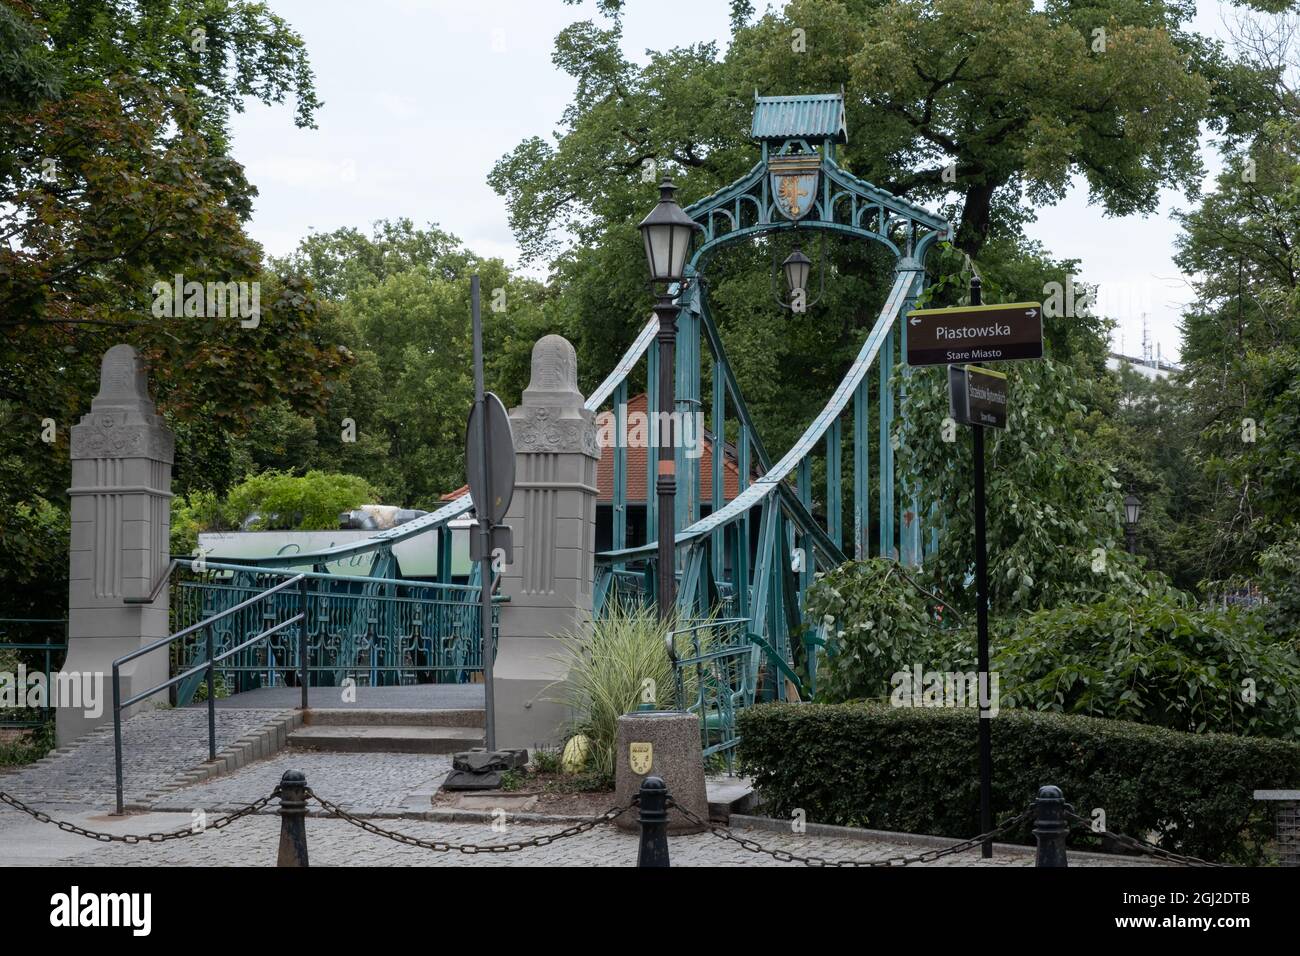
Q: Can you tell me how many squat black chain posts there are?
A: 3